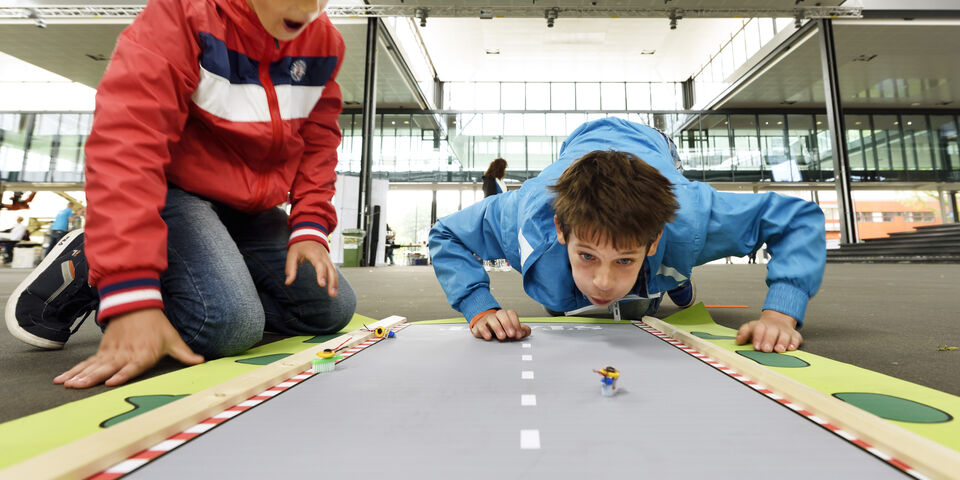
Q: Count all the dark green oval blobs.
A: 6